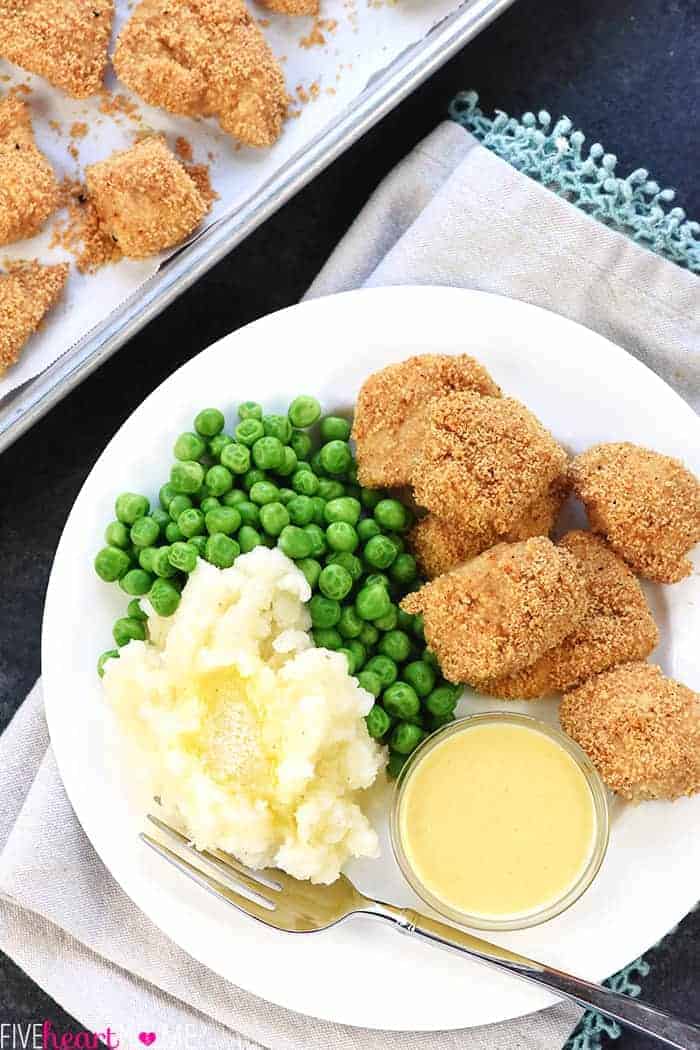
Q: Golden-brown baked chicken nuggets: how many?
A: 13